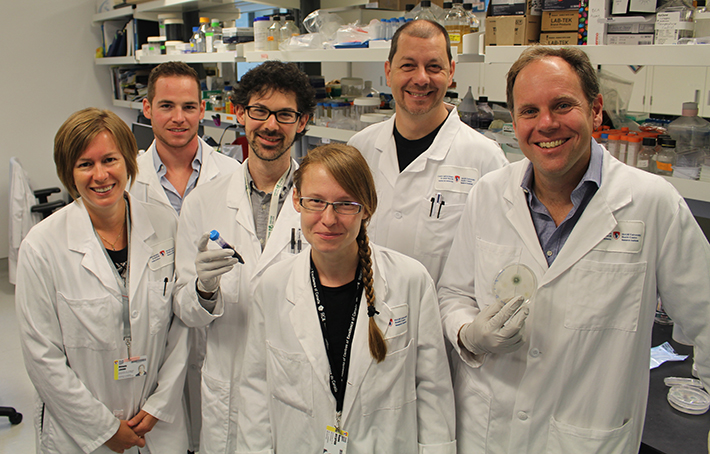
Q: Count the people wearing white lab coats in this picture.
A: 6